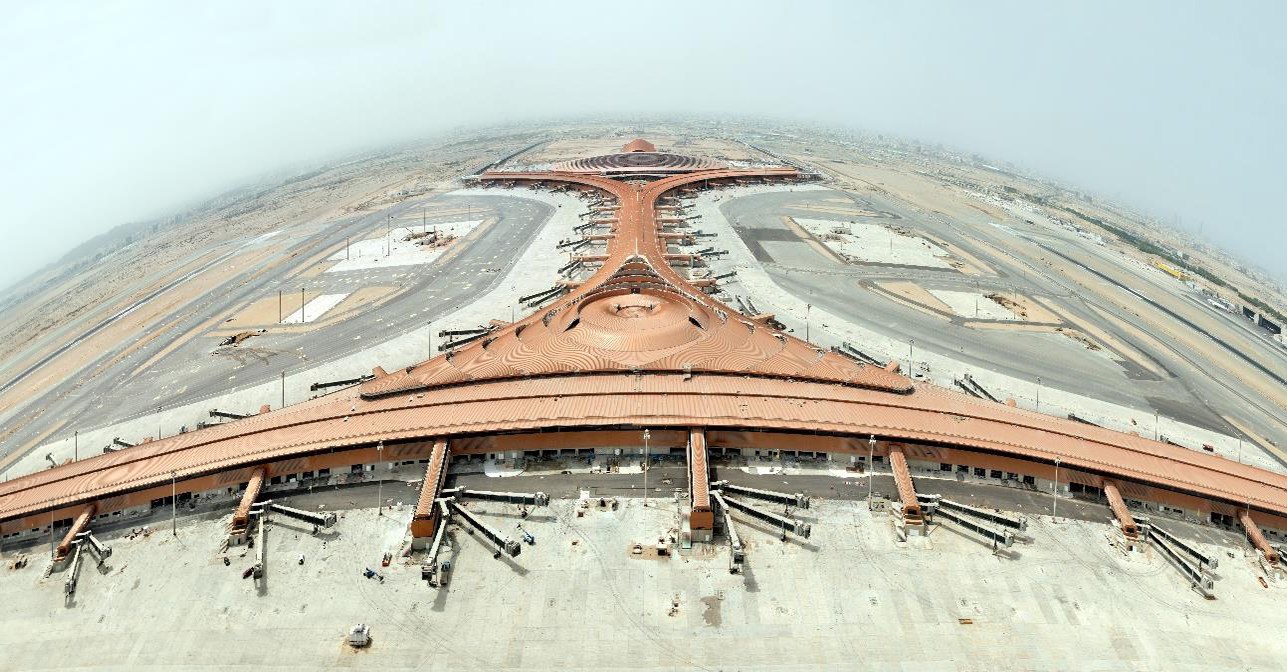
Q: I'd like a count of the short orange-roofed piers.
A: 7